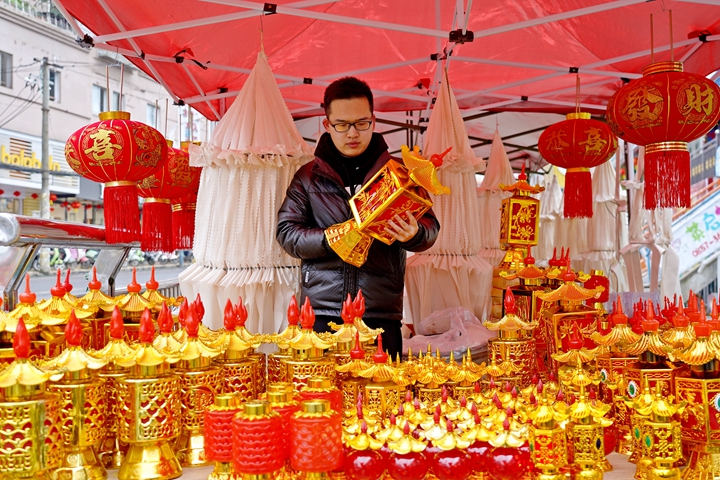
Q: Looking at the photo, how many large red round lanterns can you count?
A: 5